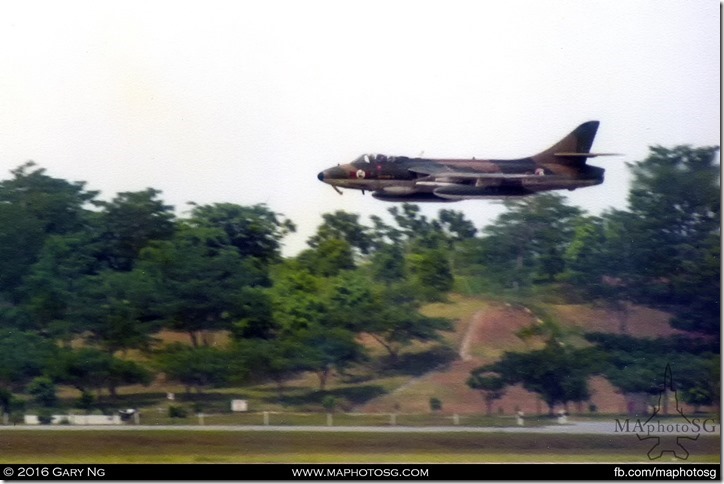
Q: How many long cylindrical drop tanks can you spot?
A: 2